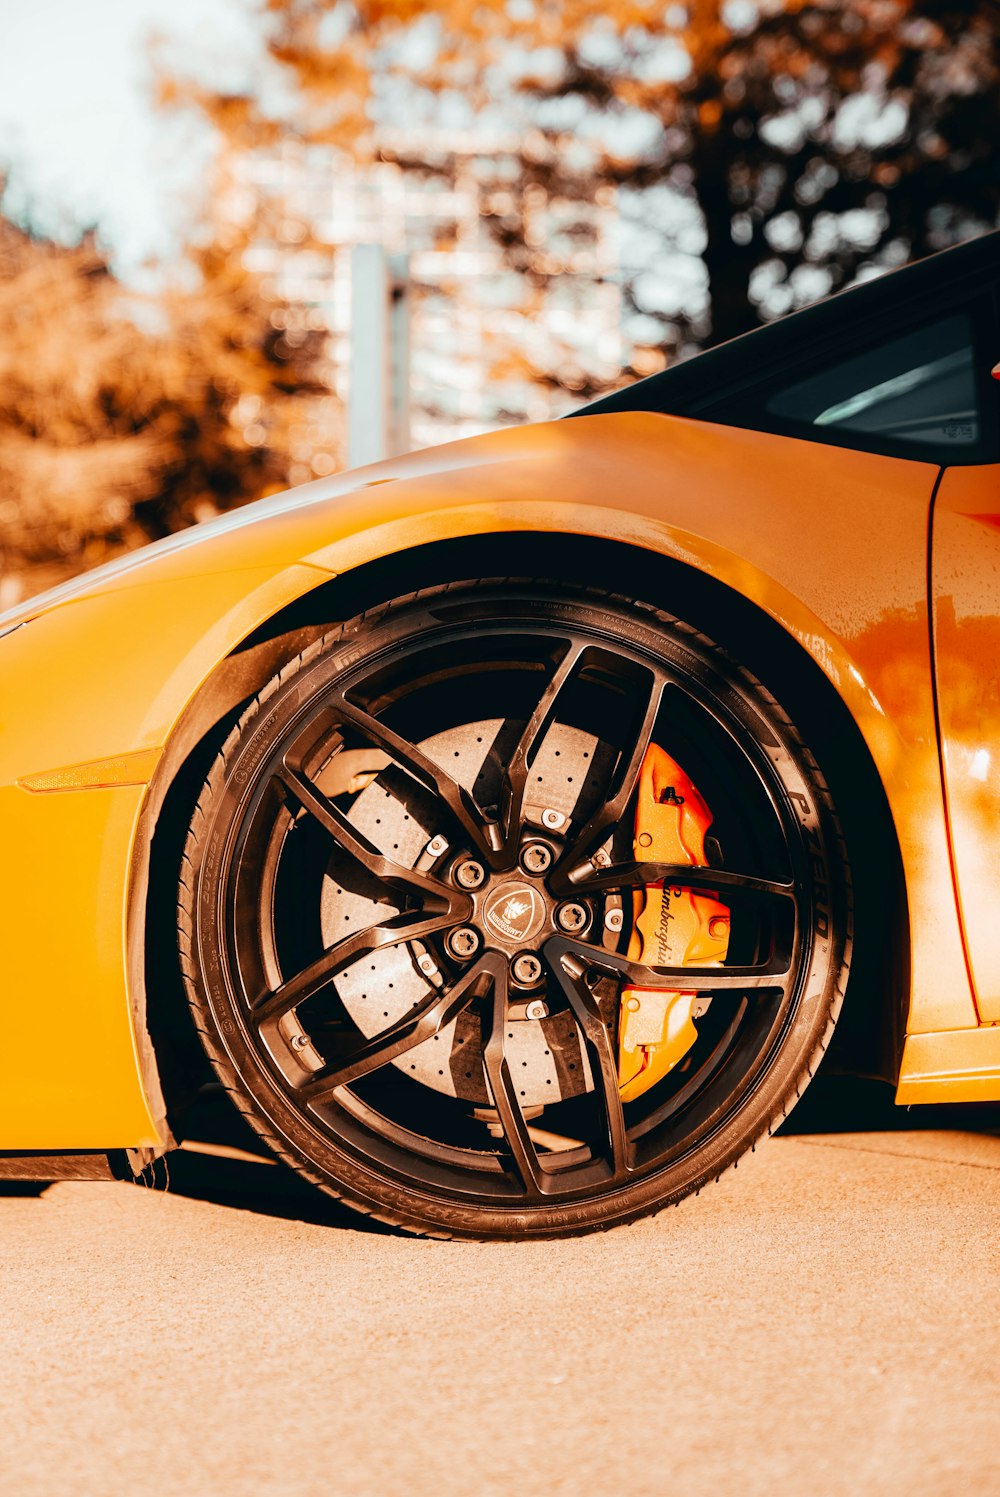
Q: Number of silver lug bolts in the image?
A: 5